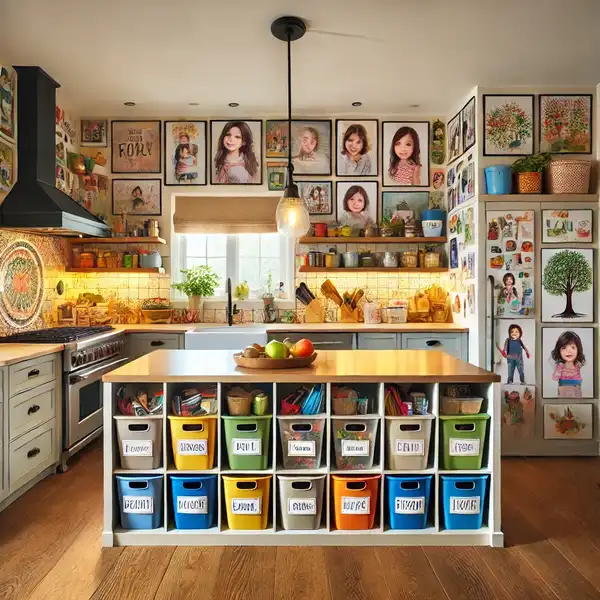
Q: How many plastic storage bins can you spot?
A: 14